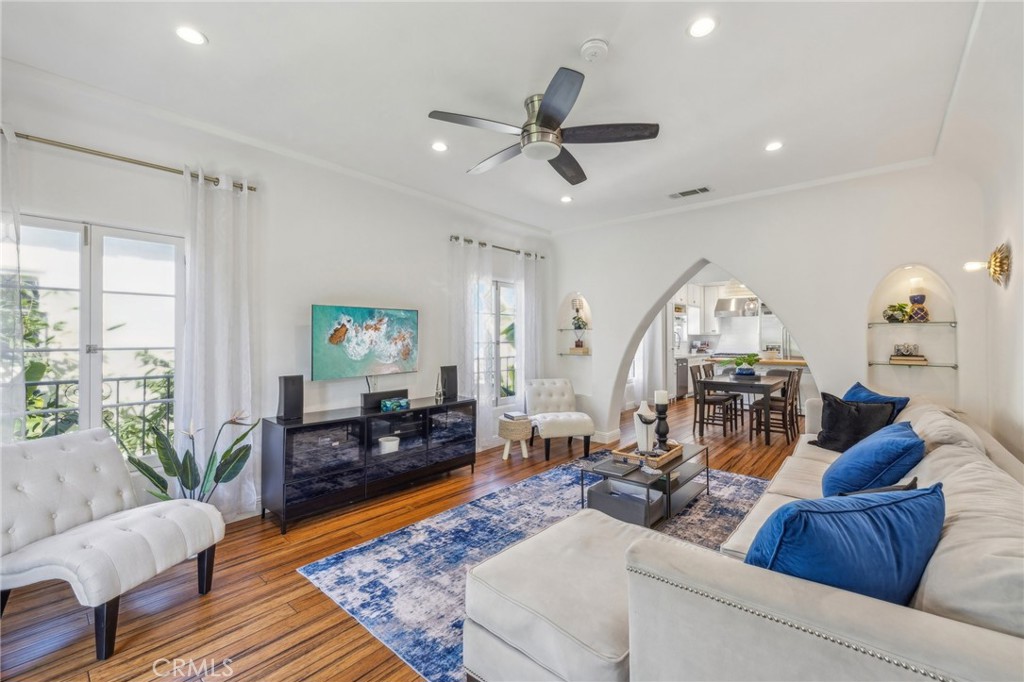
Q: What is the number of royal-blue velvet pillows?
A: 3